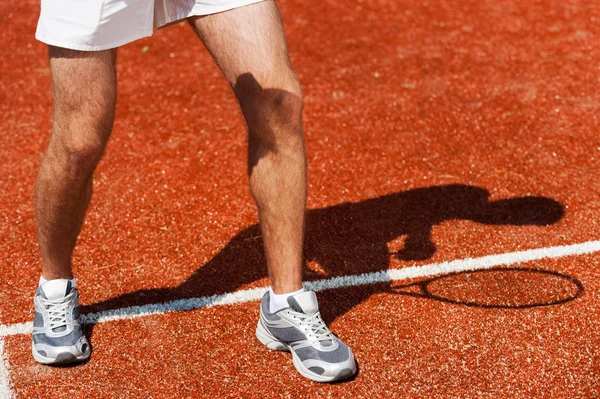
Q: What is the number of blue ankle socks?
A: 0